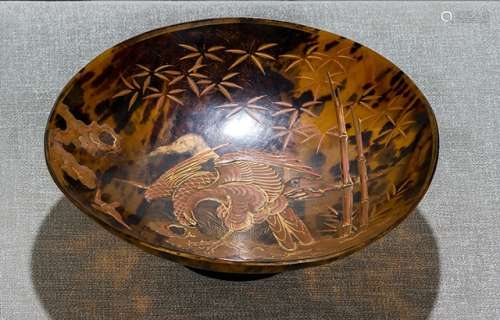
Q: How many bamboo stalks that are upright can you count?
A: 2